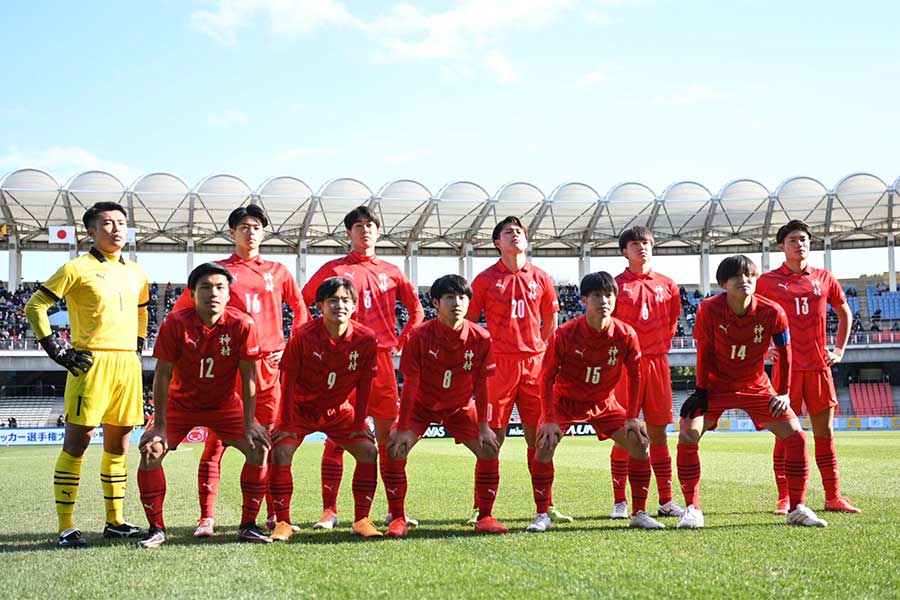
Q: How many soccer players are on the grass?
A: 11